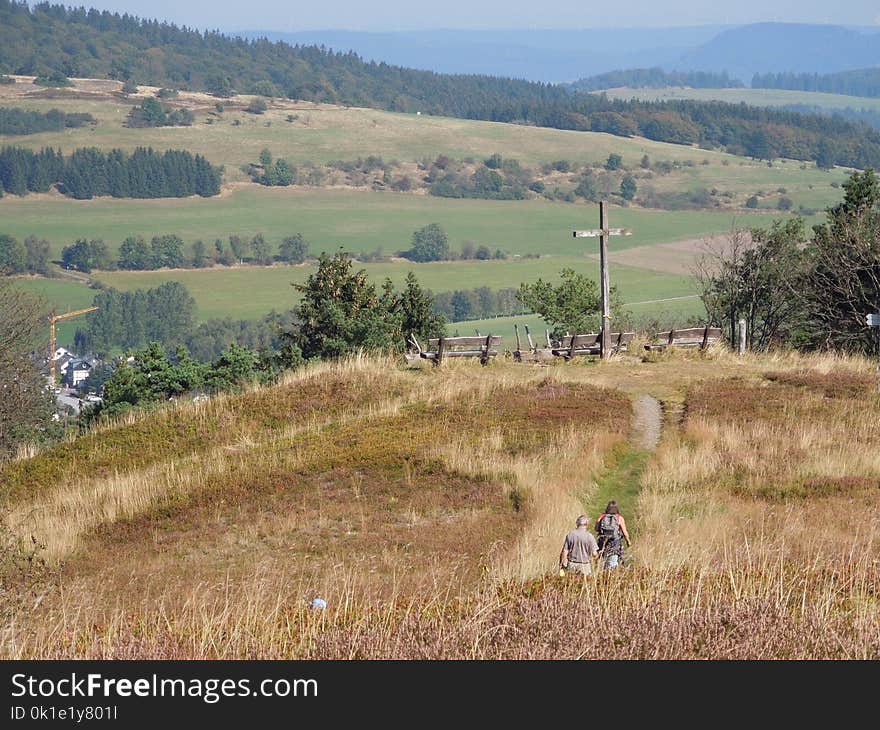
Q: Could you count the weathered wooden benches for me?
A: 3